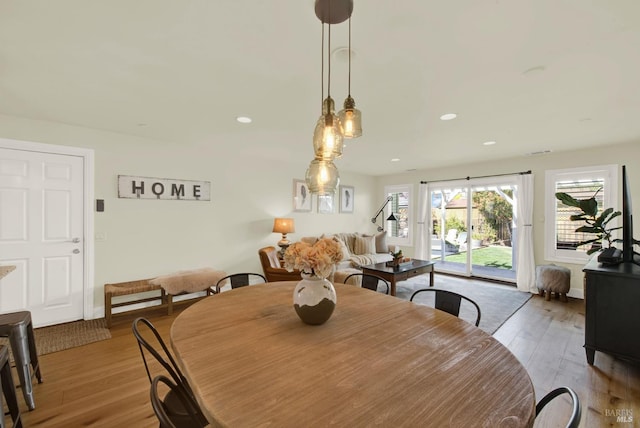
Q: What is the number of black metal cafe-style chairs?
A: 6